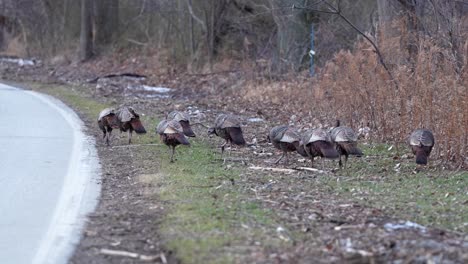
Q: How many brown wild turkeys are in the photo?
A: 9